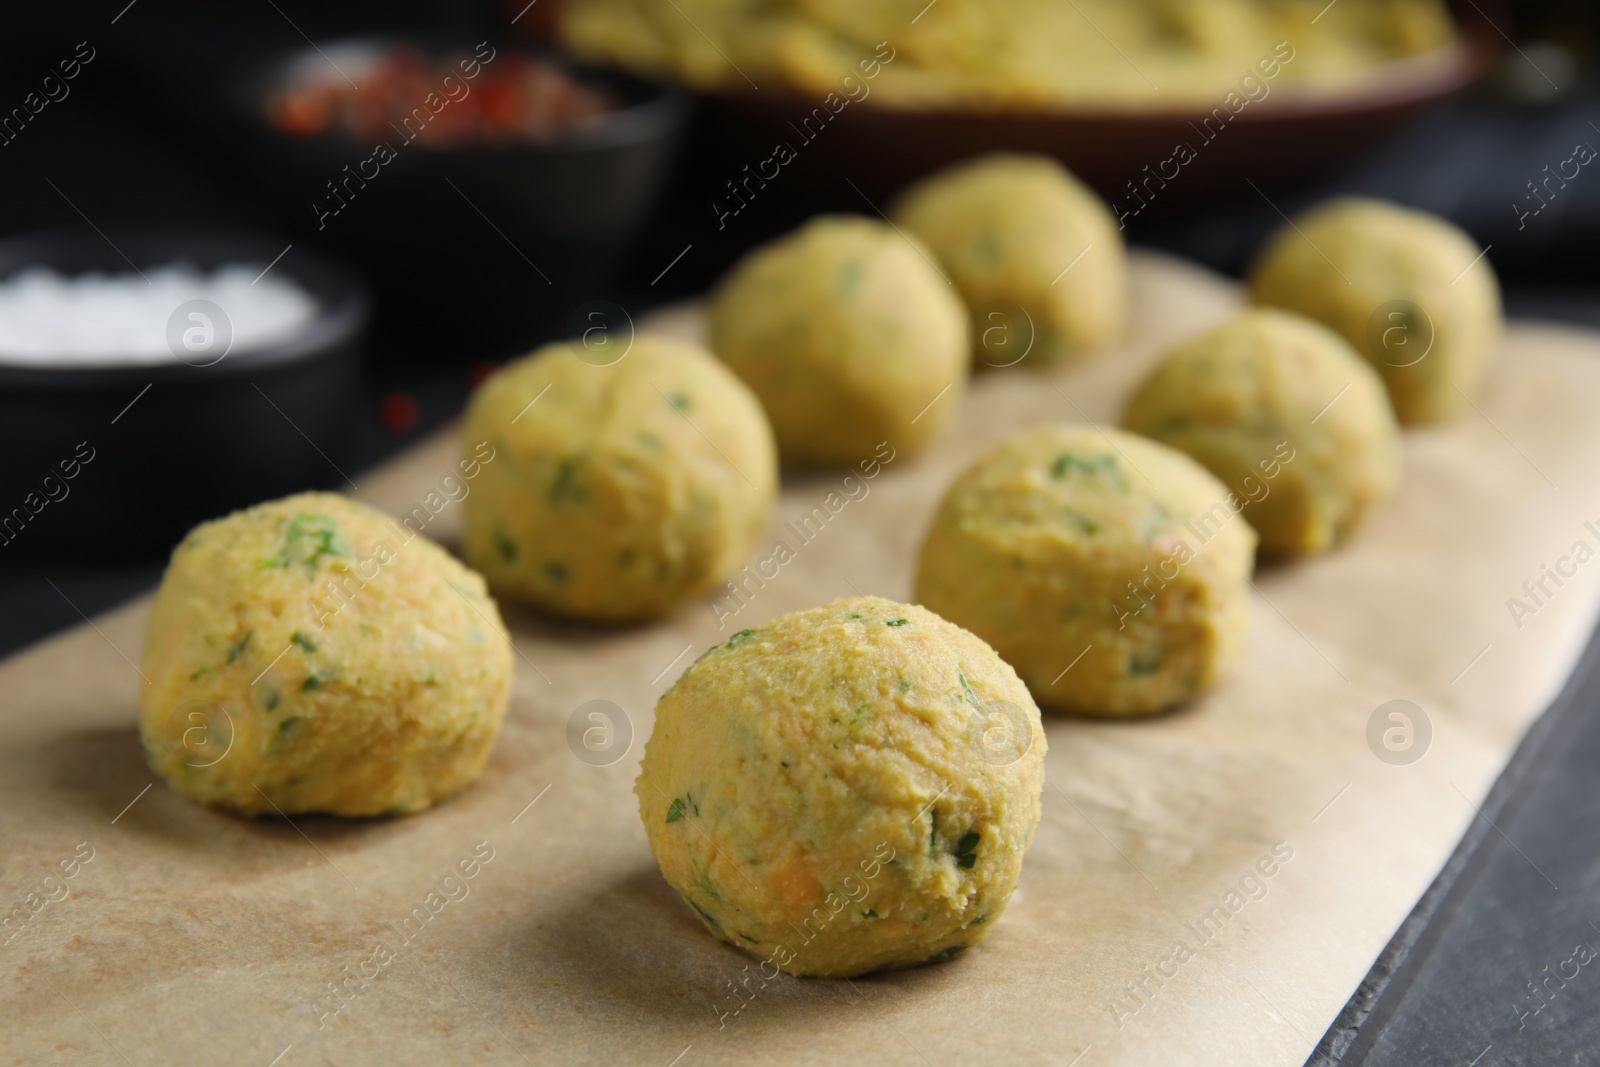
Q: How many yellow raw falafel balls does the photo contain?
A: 8